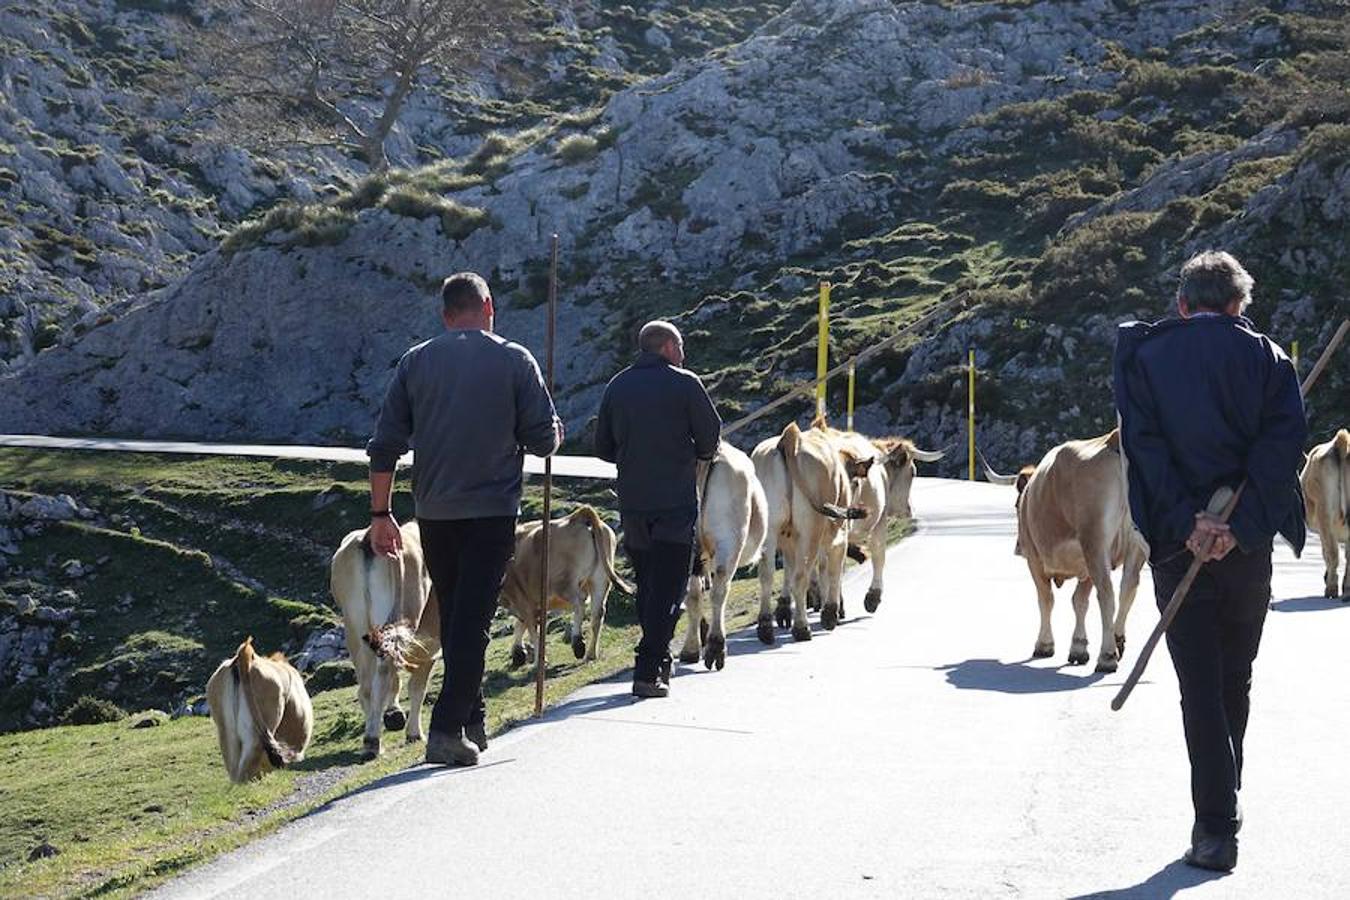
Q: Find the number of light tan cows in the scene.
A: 8